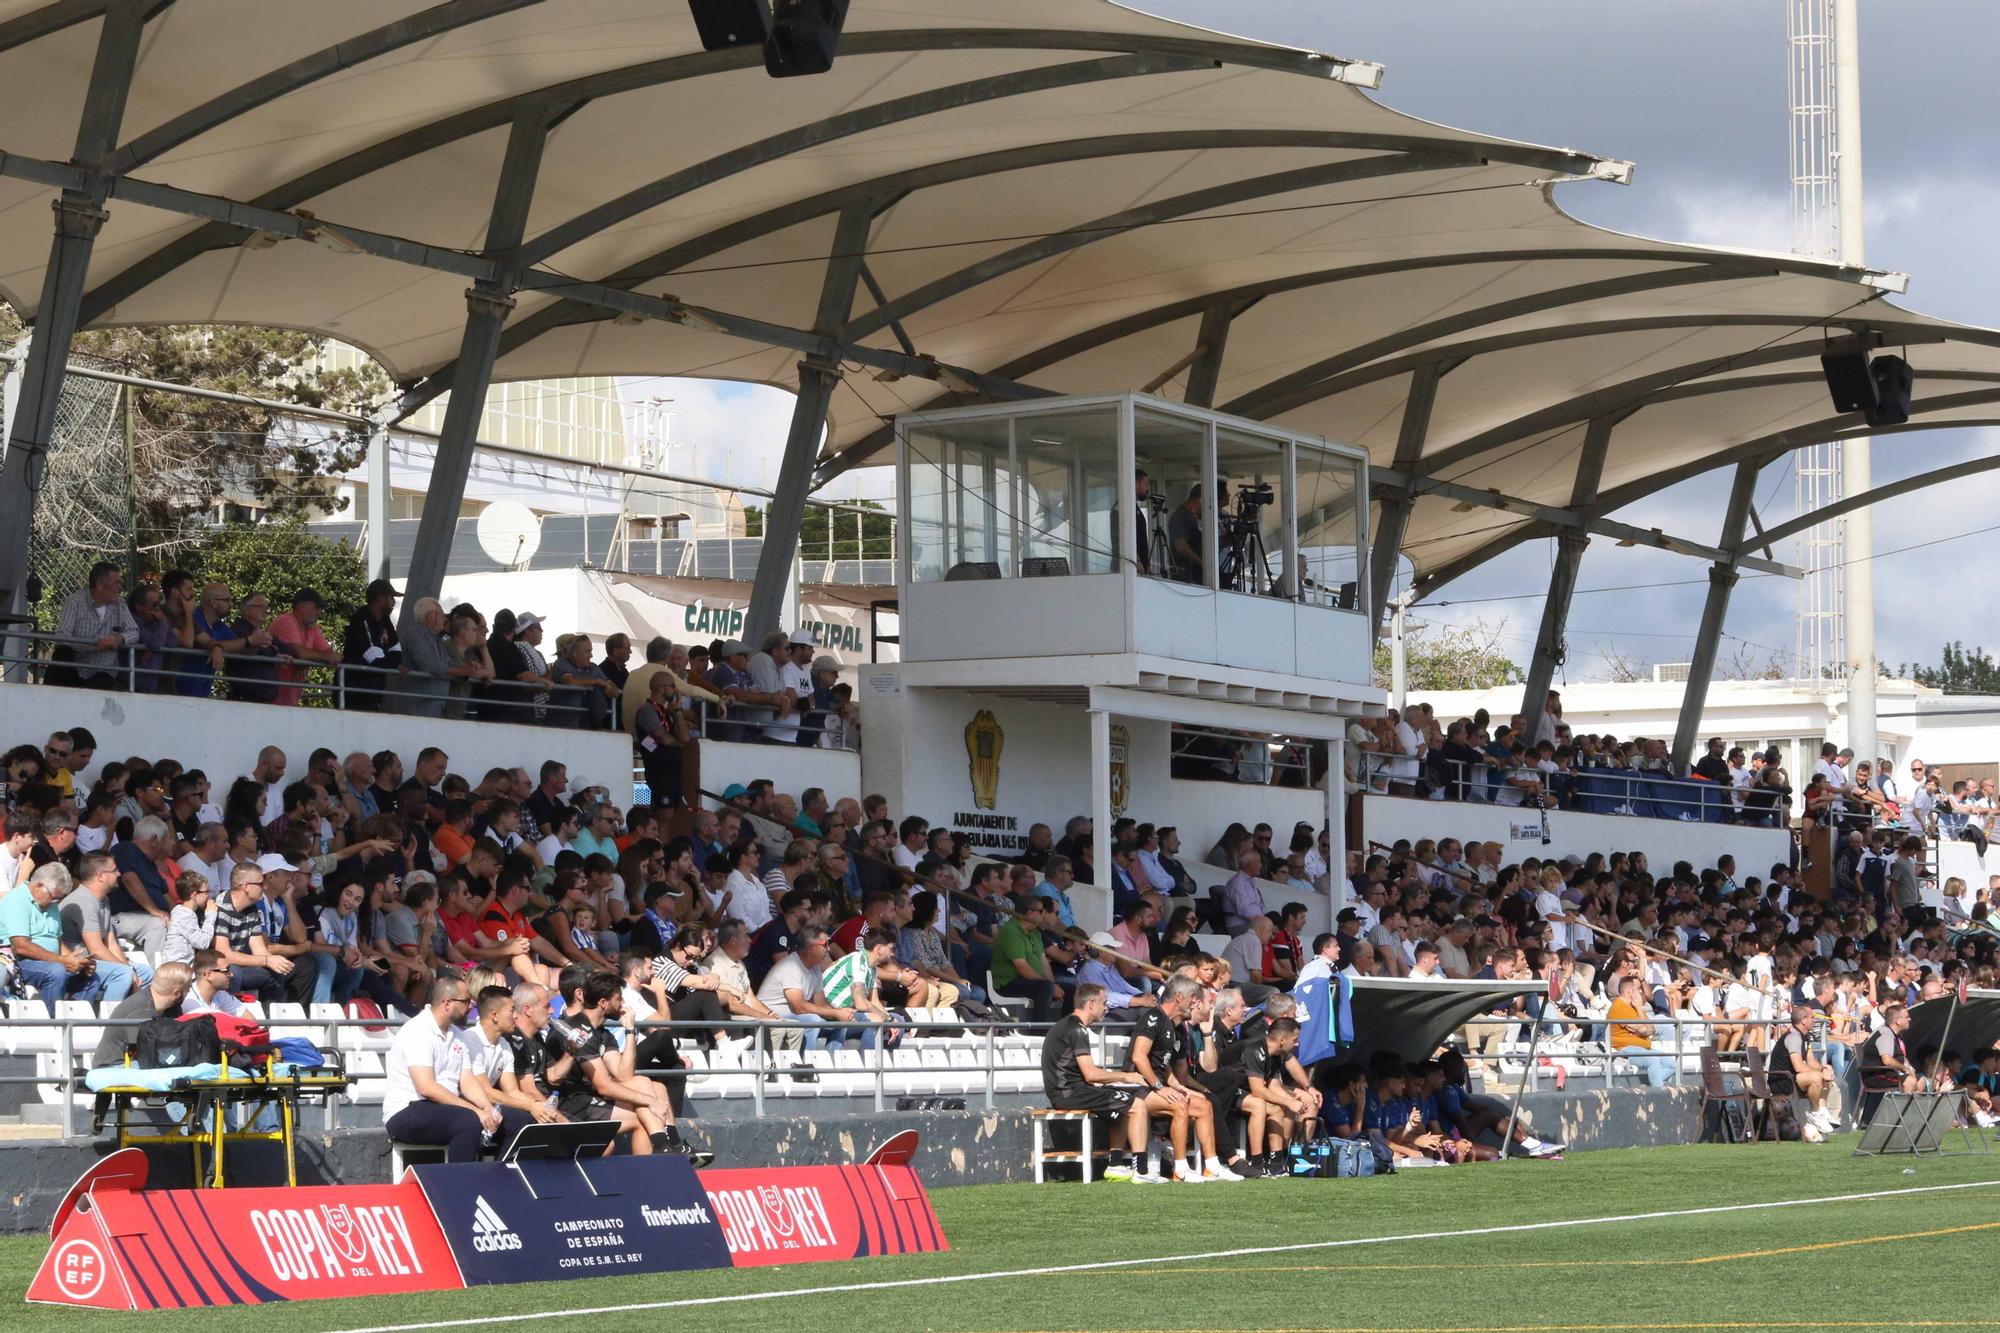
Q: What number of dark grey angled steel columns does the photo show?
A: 7